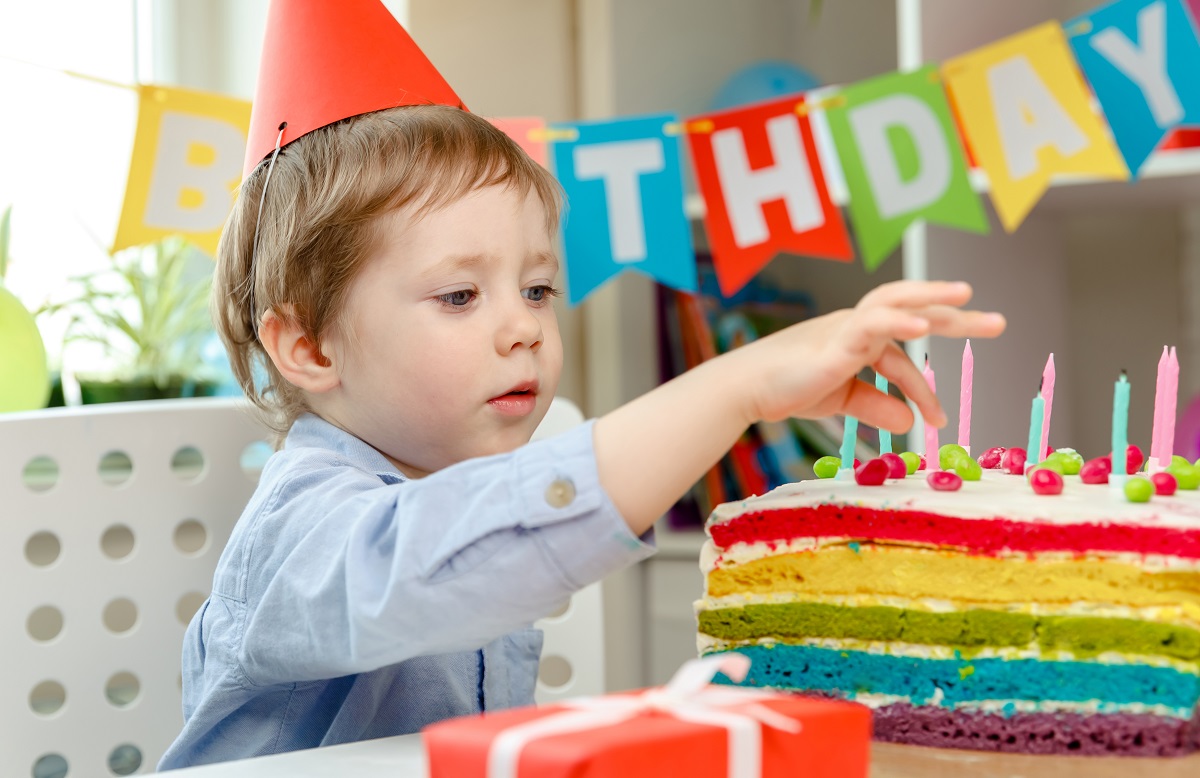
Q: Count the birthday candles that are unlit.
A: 9